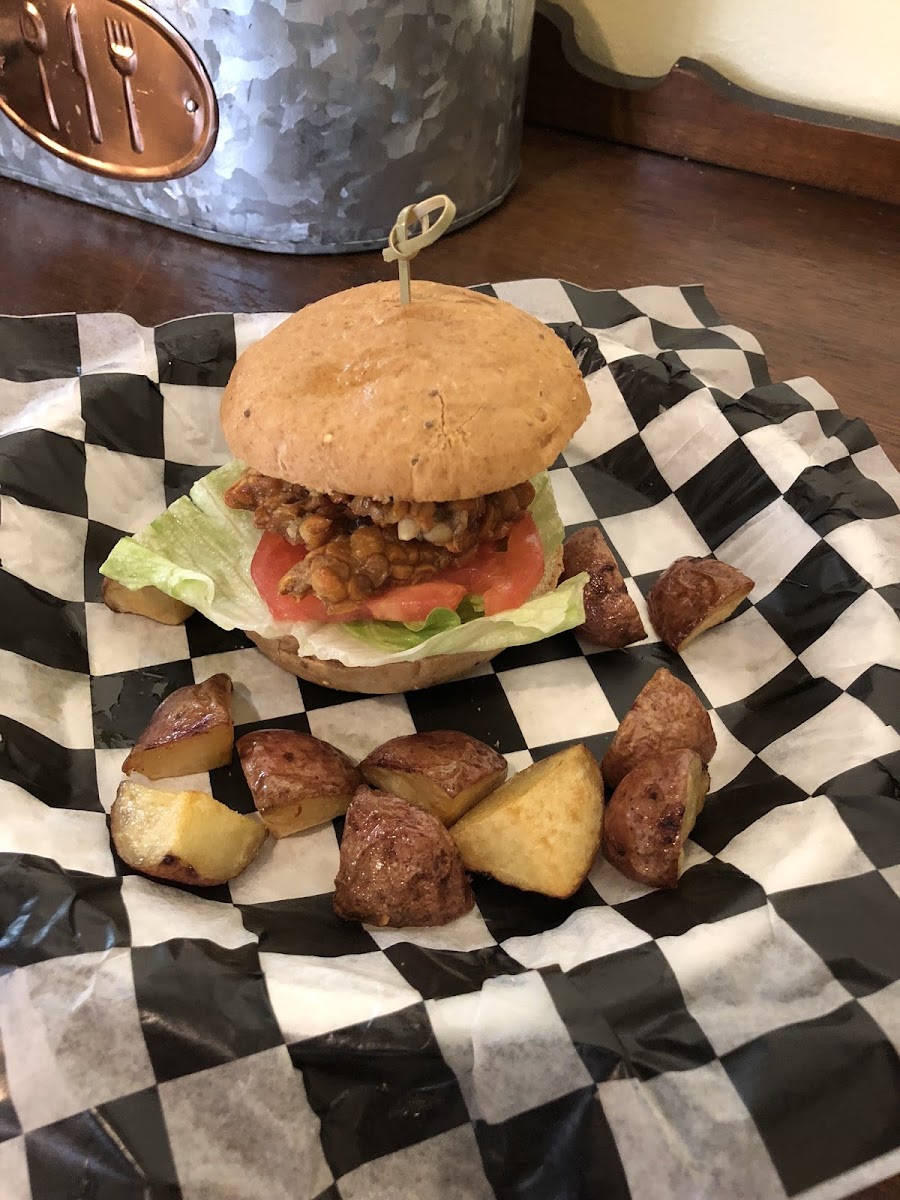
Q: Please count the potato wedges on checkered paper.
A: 11